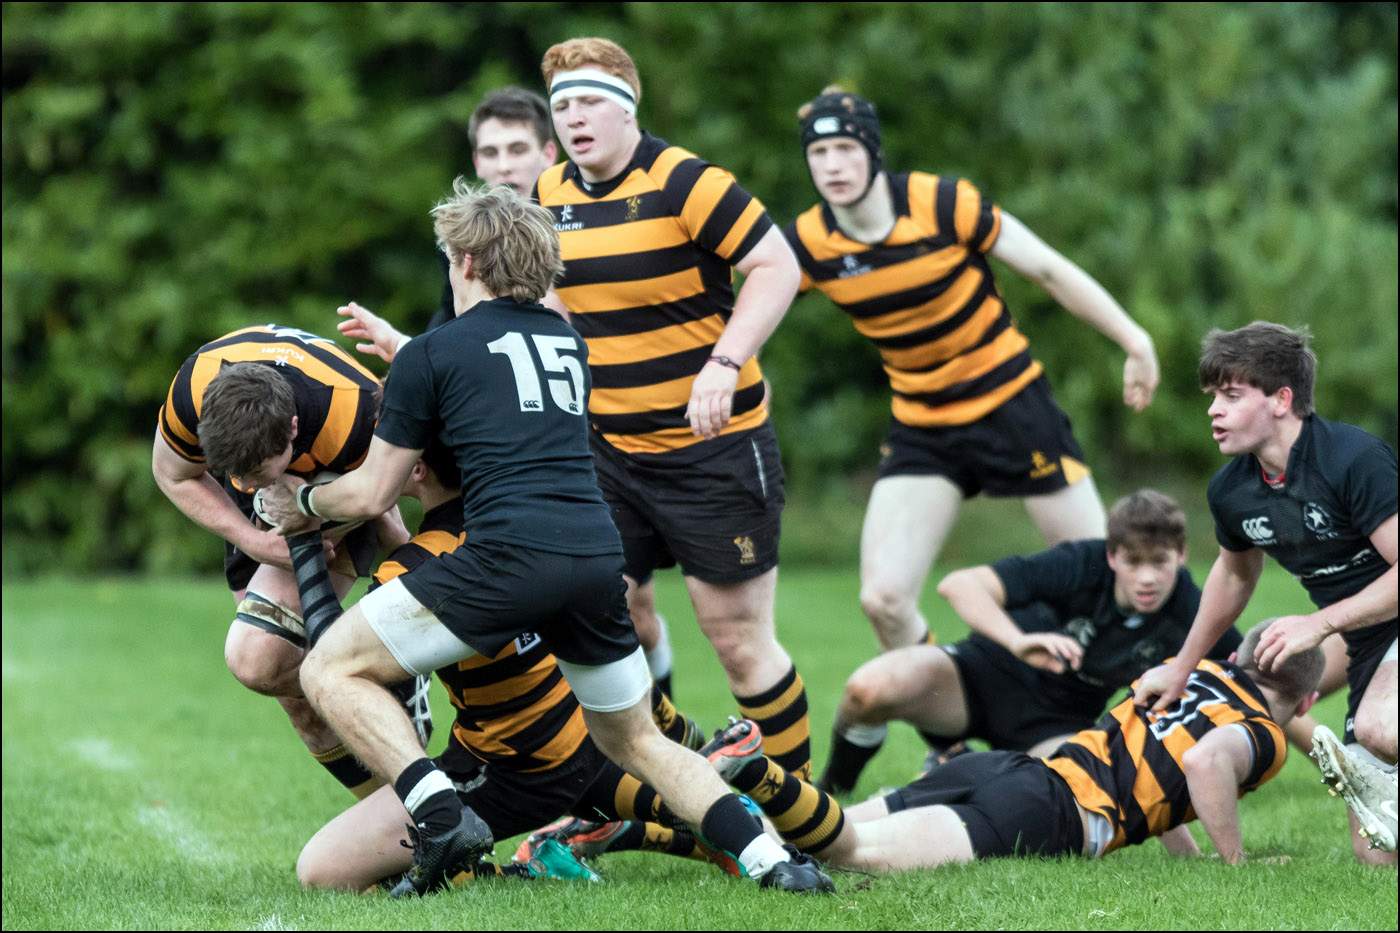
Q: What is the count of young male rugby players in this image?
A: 9